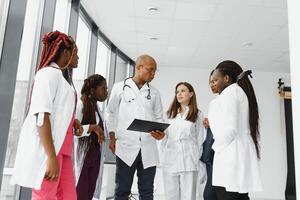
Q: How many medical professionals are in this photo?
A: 7